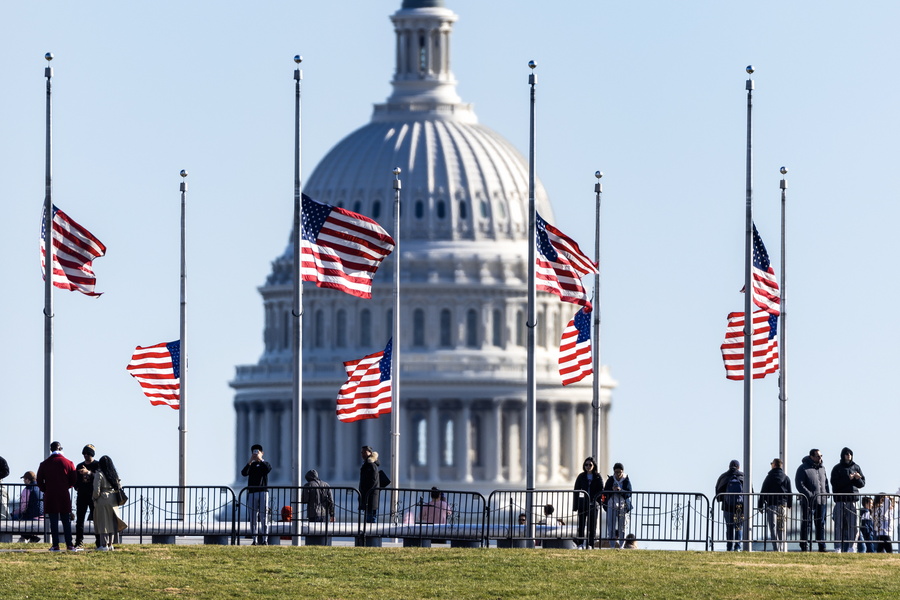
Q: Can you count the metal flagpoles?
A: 8